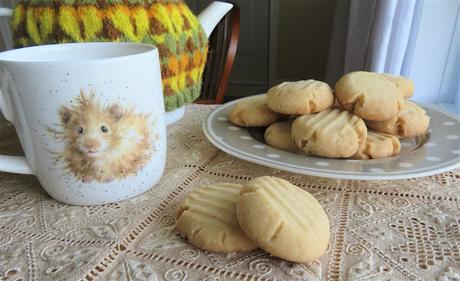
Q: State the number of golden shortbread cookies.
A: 10